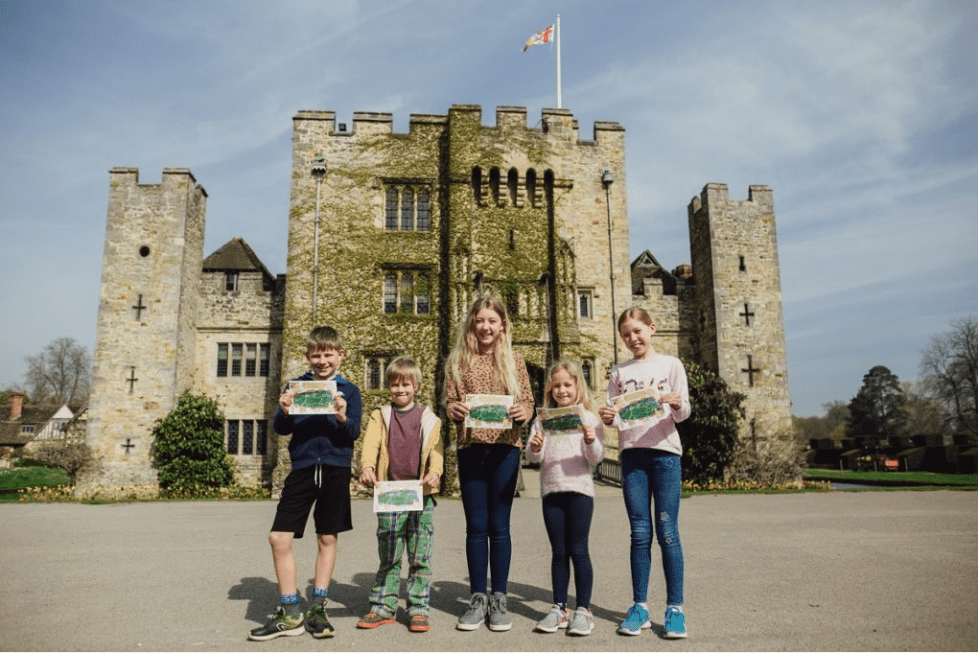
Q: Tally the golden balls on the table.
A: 0